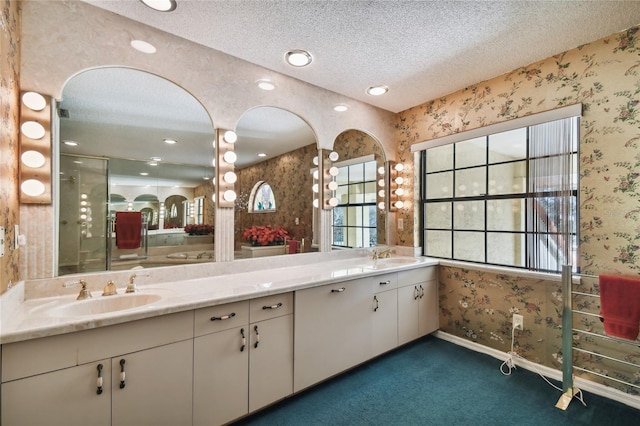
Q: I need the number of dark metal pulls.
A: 11